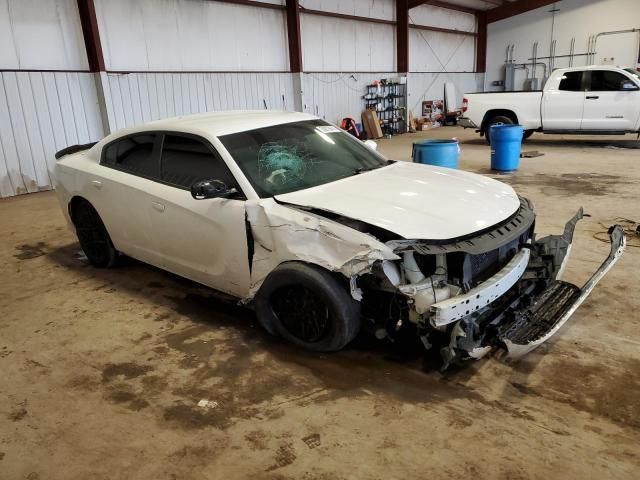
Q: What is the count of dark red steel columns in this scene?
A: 4